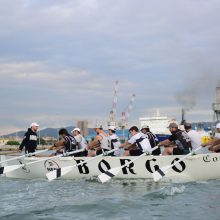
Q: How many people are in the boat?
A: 10